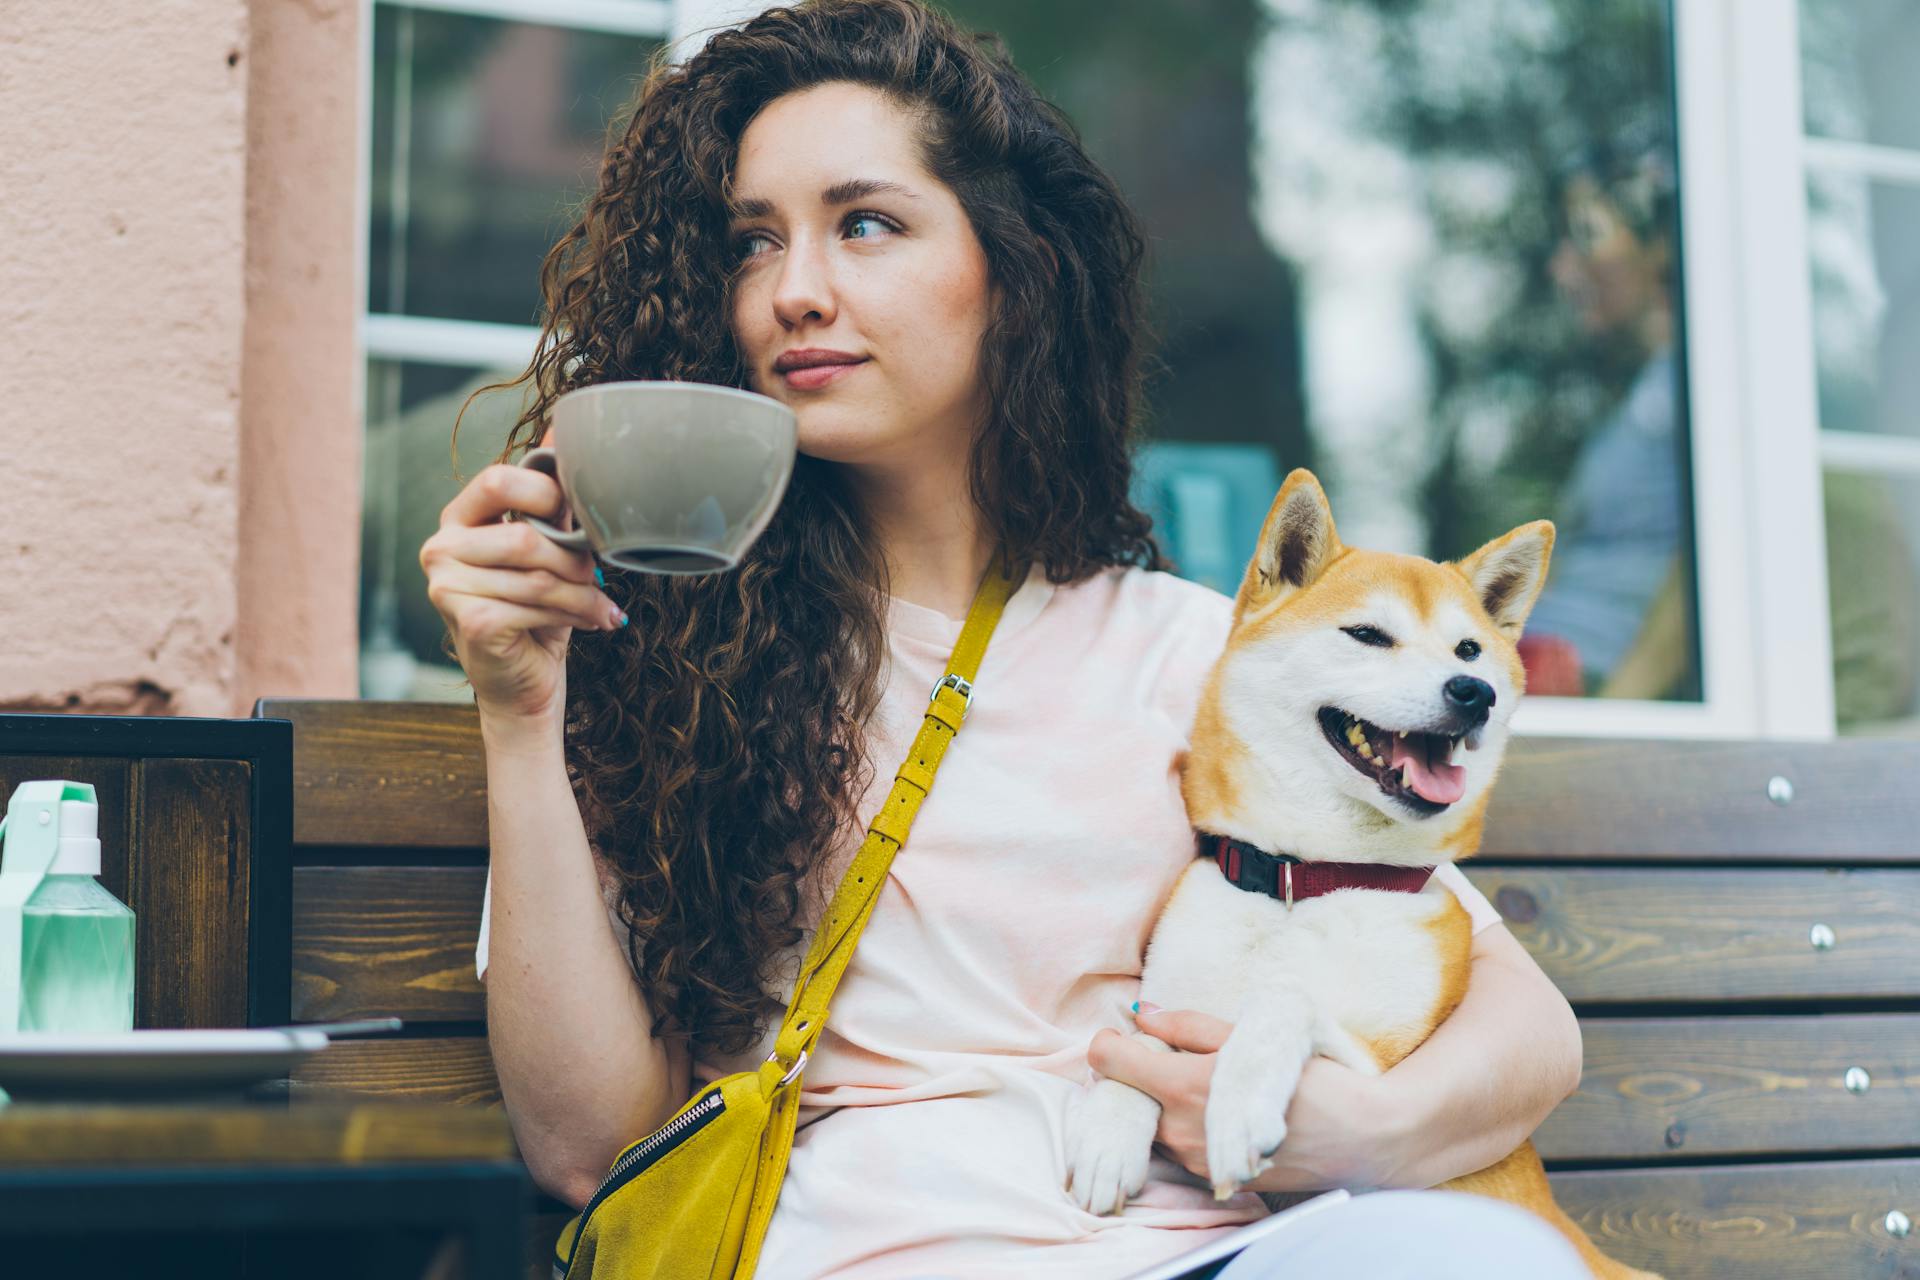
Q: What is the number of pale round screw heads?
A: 4